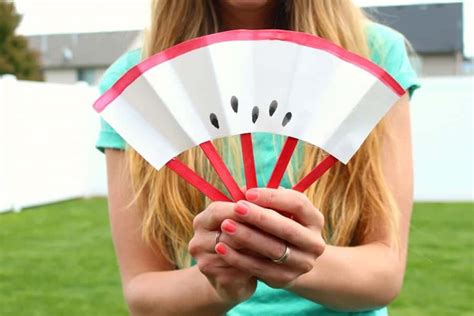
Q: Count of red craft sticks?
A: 5